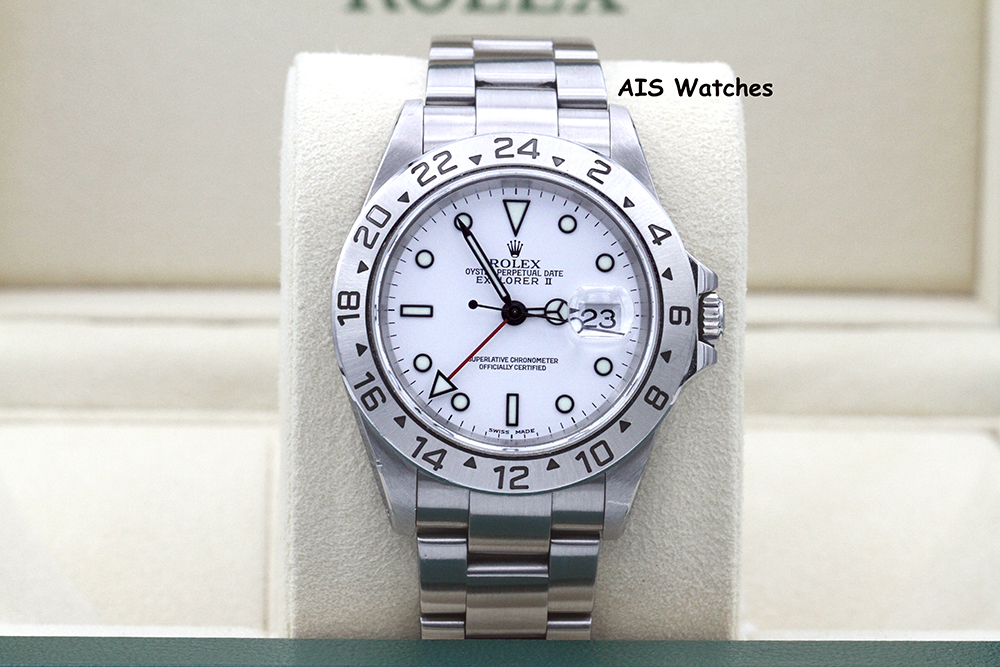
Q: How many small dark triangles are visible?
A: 12